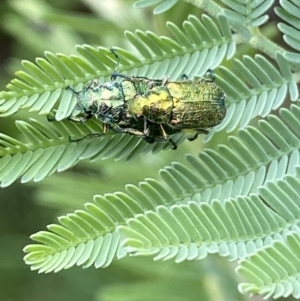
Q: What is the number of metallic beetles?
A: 2